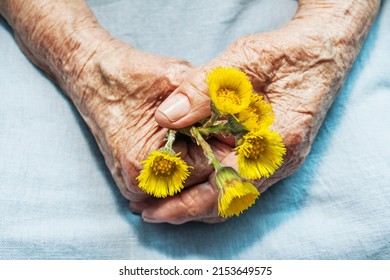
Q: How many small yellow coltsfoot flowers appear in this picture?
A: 5